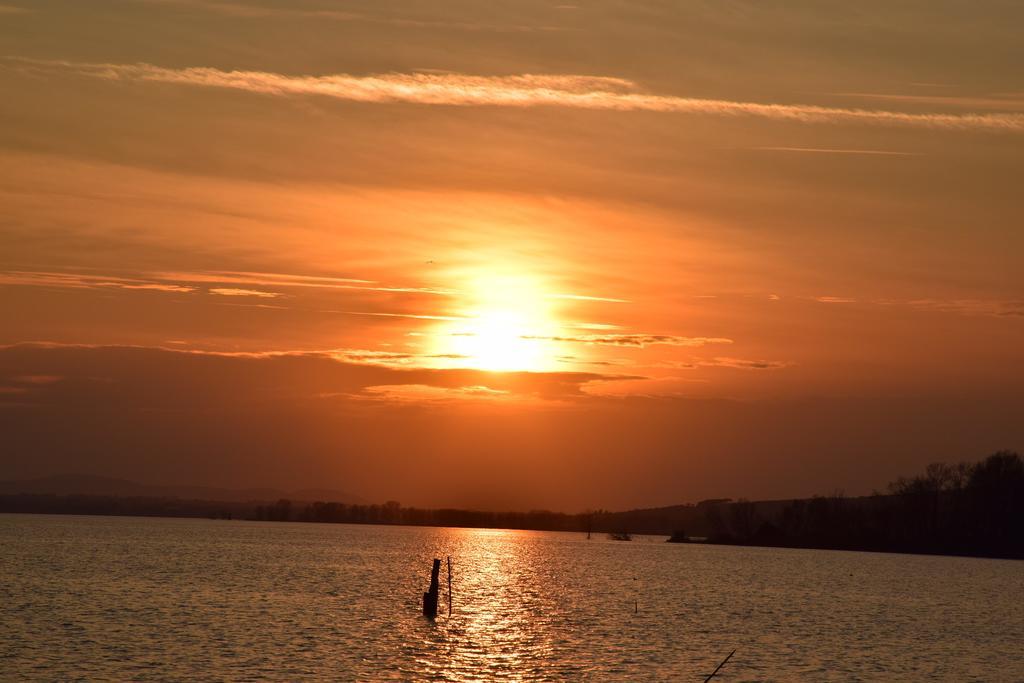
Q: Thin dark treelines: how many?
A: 1